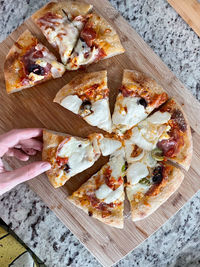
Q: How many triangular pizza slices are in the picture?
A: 9